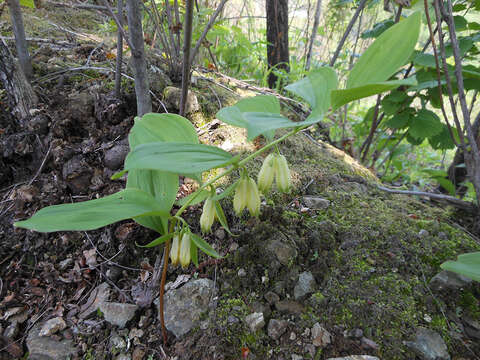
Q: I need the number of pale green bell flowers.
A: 7